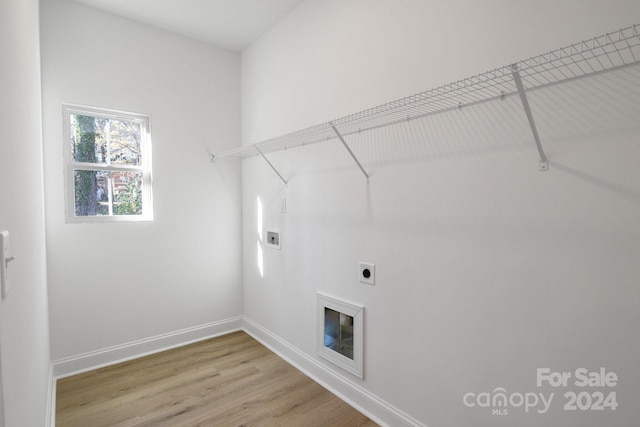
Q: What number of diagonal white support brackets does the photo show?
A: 3